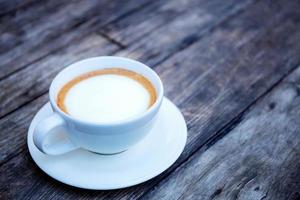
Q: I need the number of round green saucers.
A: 0